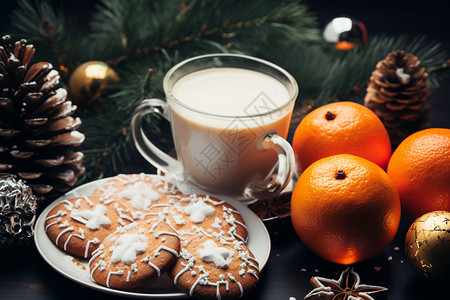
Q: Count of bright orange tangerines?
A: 3